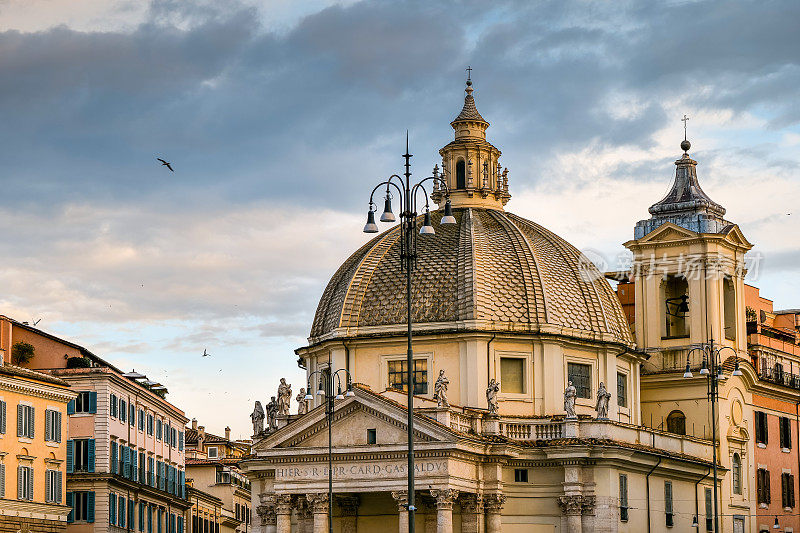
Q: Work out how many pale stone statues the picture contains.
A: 8